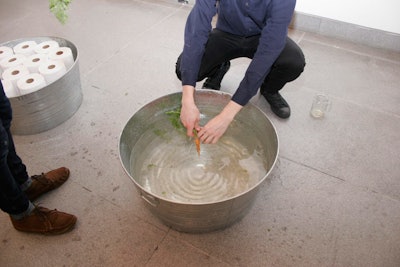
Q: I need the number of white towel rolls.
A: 9